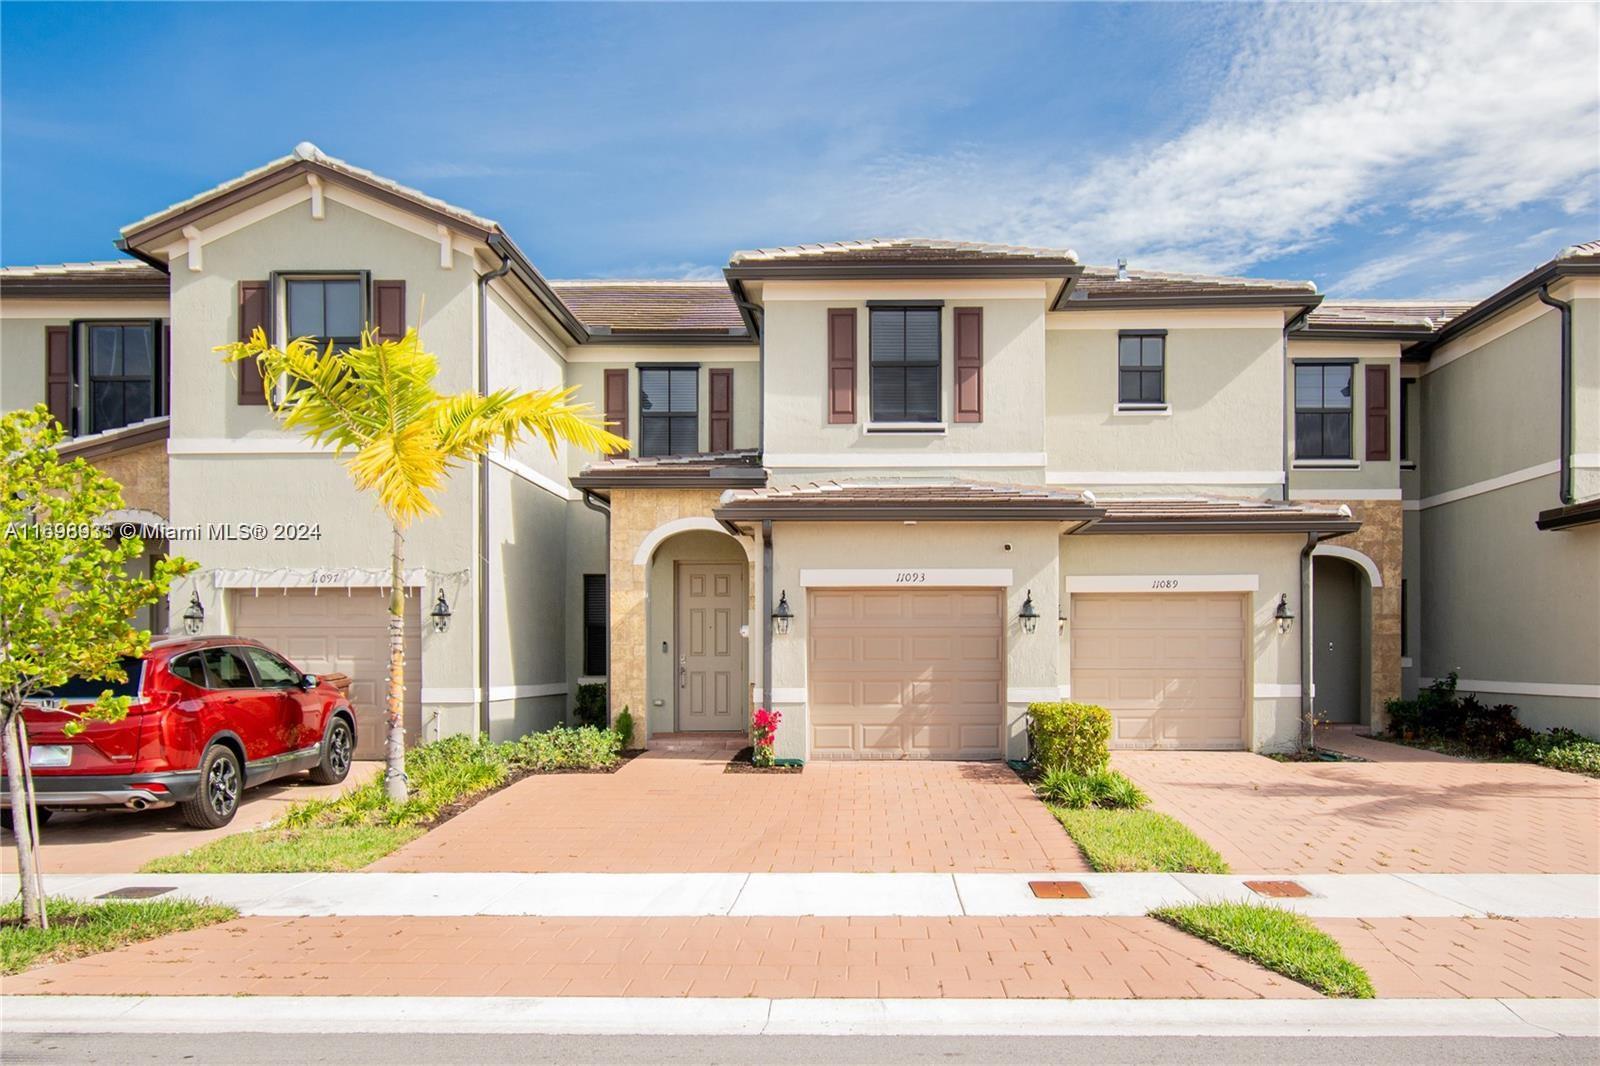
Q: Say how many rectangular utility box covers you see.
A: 3